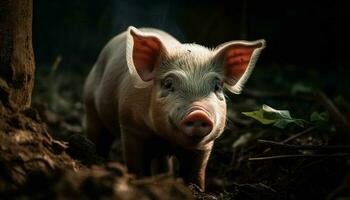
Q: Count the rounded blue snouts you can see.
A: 0